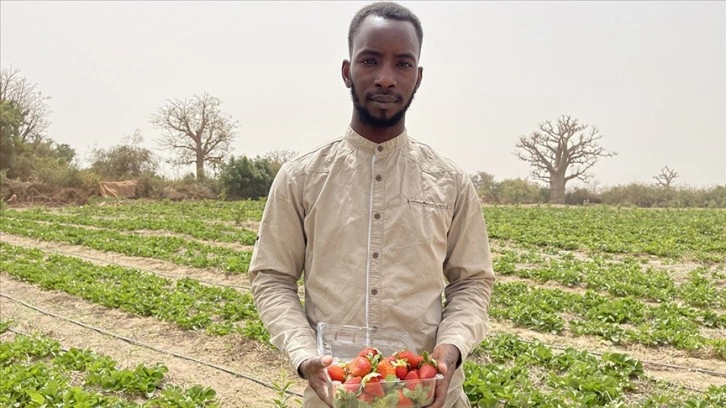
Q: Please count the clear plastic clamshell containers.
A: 1